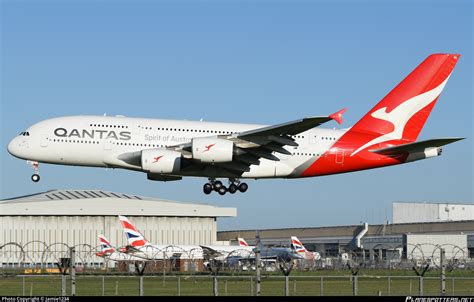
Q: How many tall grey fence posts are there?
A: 3